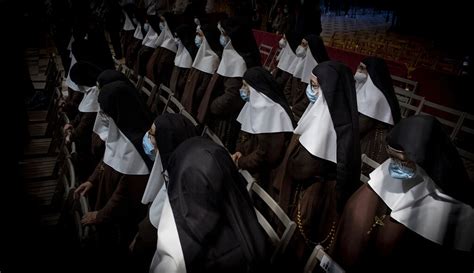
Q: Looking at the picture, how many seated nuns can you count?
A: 0